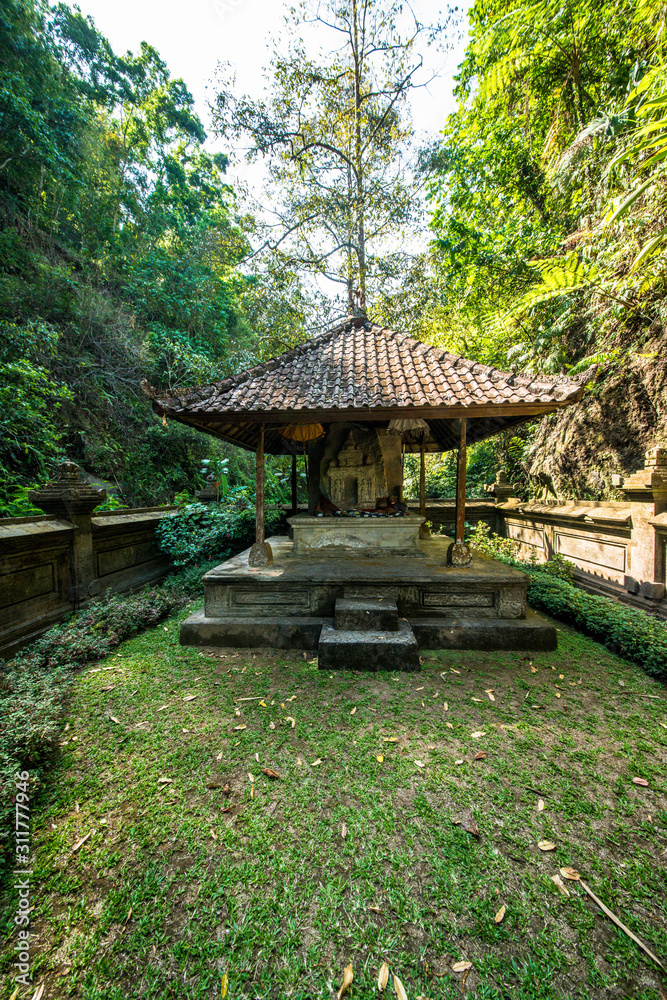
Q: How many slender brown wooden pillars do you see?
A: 4